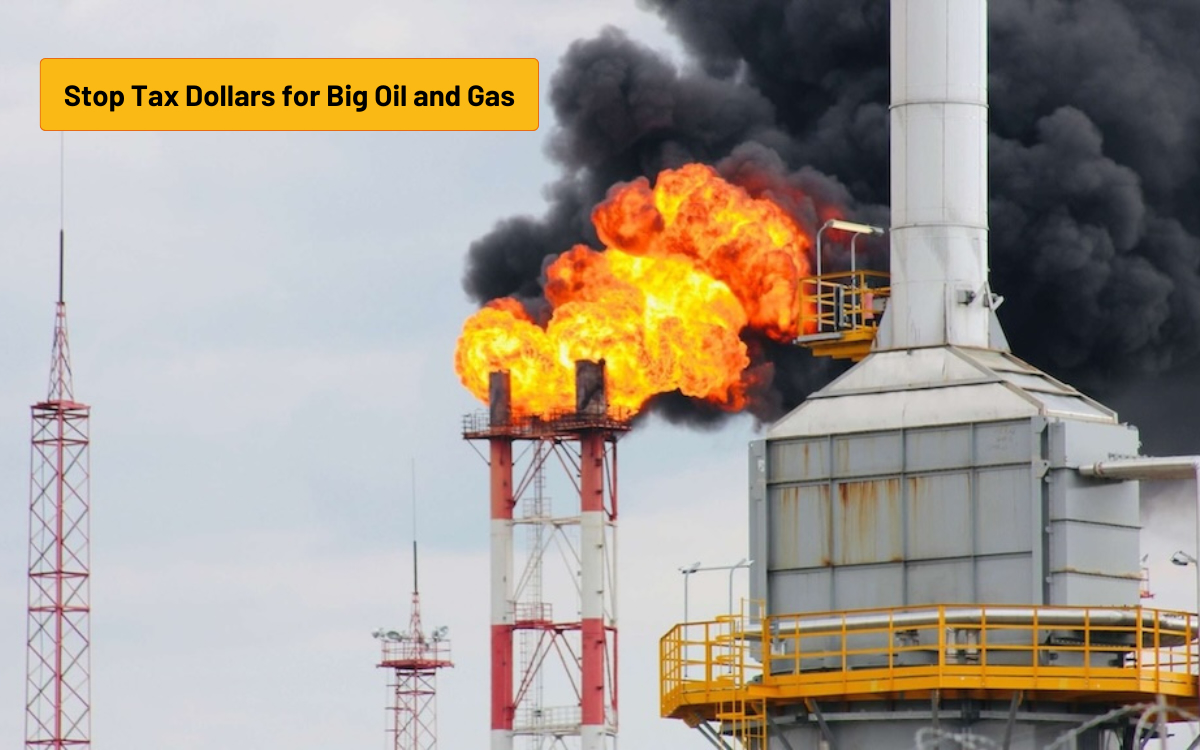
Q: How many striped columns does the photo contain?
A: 2